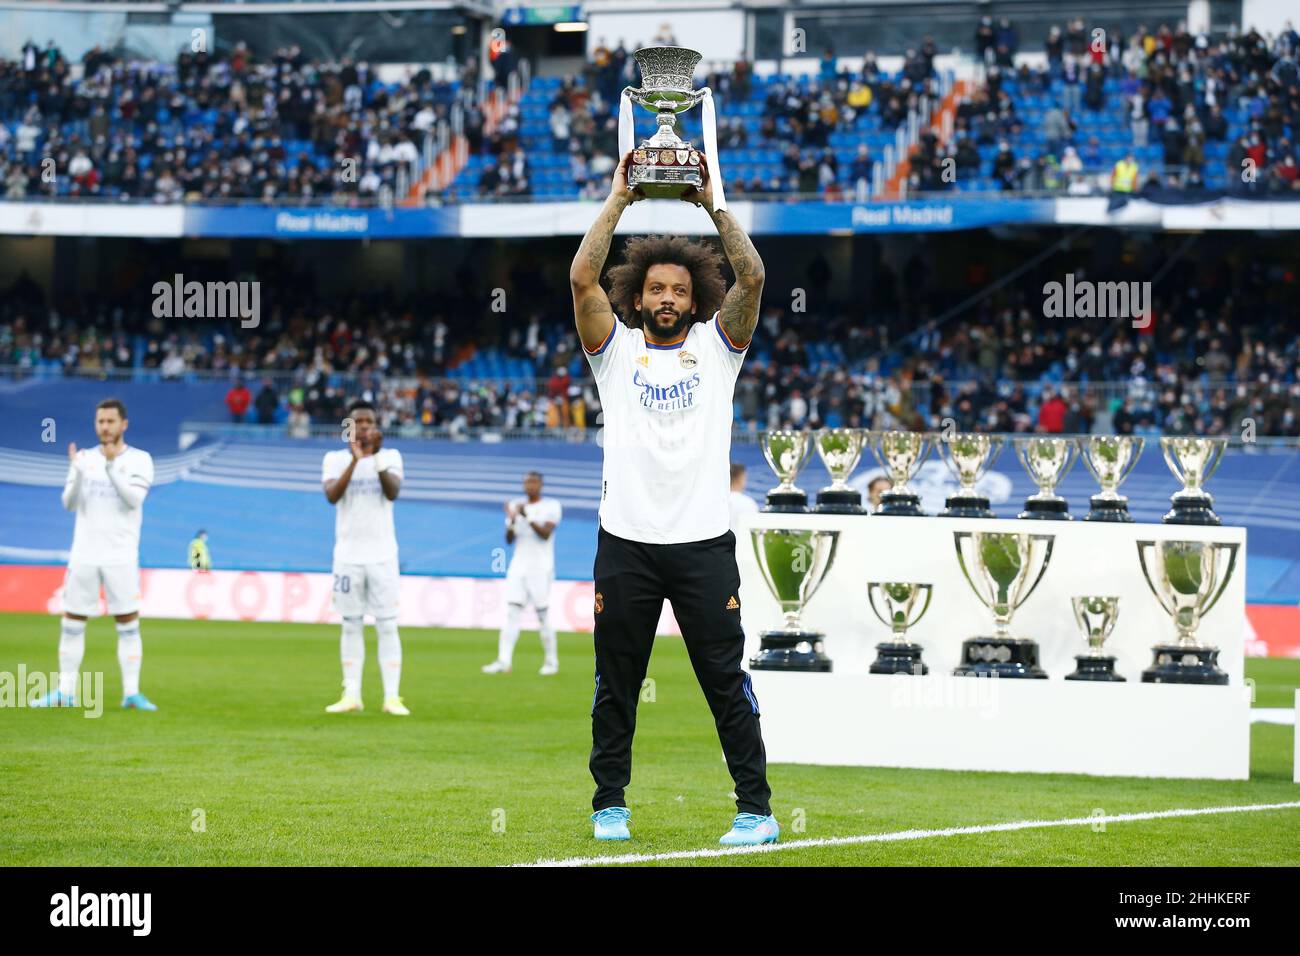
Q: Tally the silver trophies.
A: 13